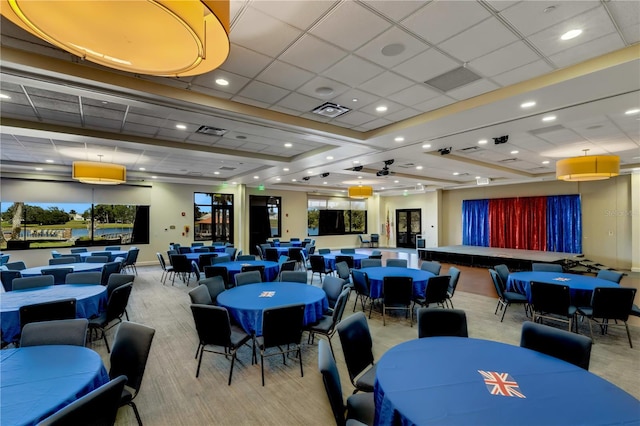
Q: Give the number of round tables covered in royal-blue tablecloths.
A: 14